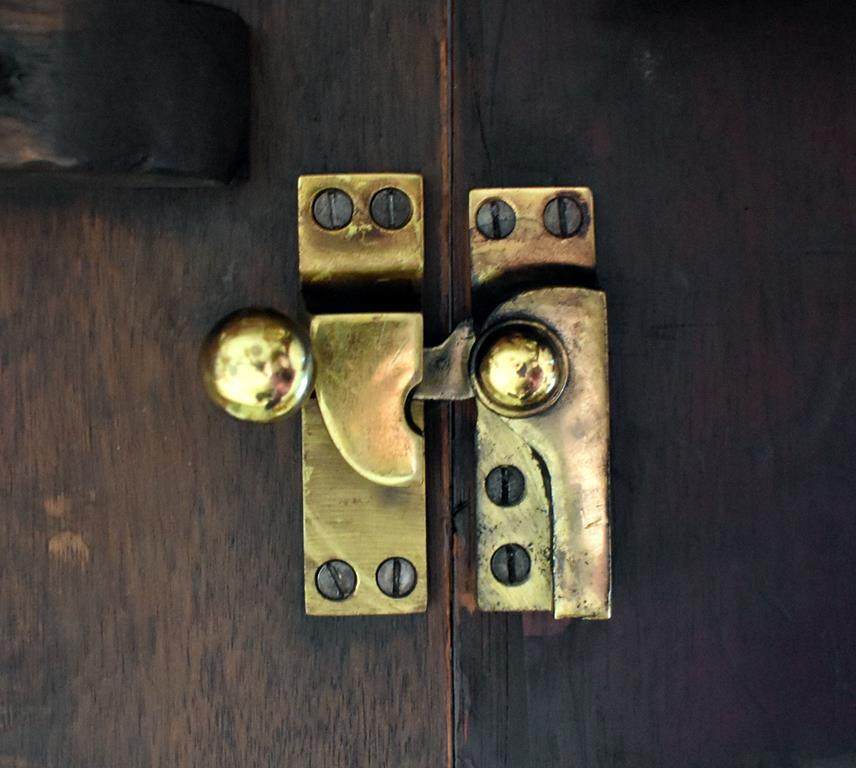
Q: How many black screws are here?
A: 8